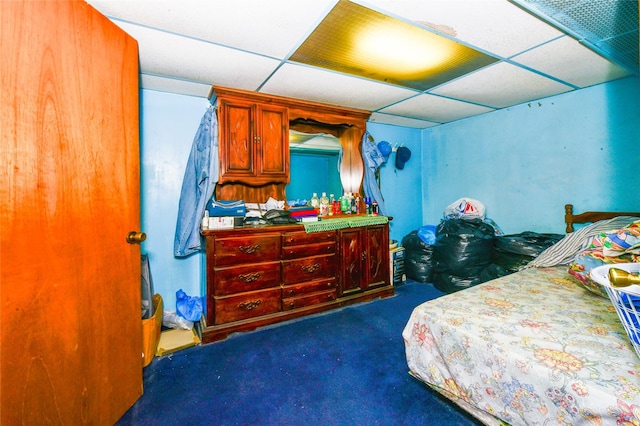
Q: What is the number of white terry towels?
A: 0